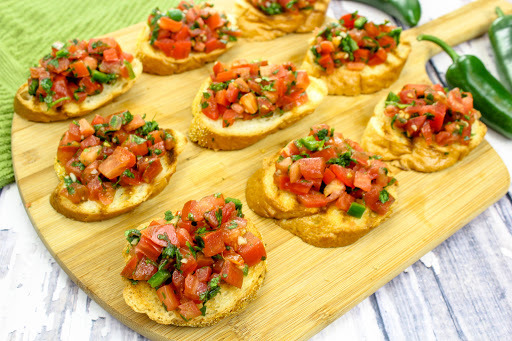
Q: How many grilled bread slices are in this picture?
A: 9